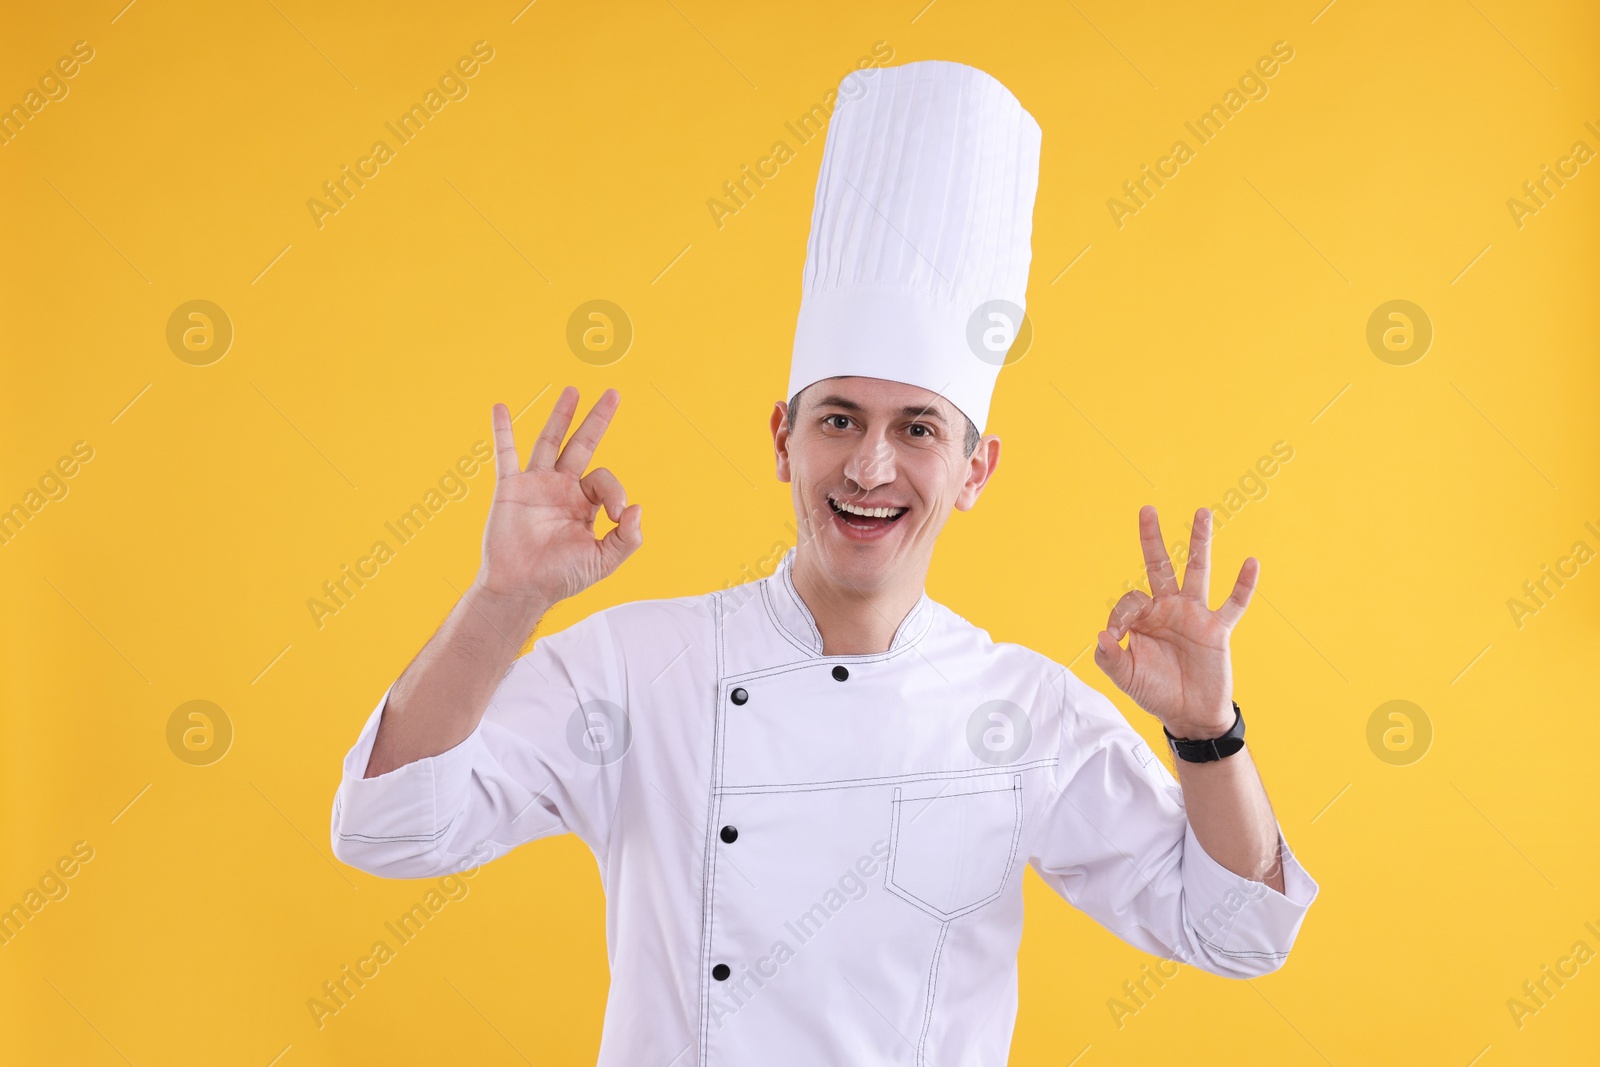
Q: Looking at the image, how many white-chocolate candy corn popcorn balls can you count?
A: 0